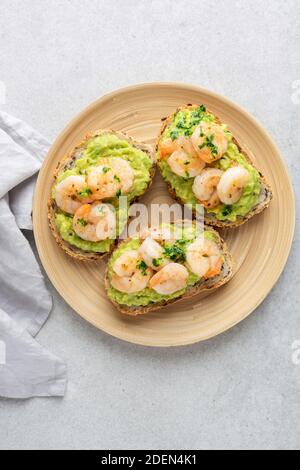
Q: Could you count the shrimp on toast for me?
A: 11